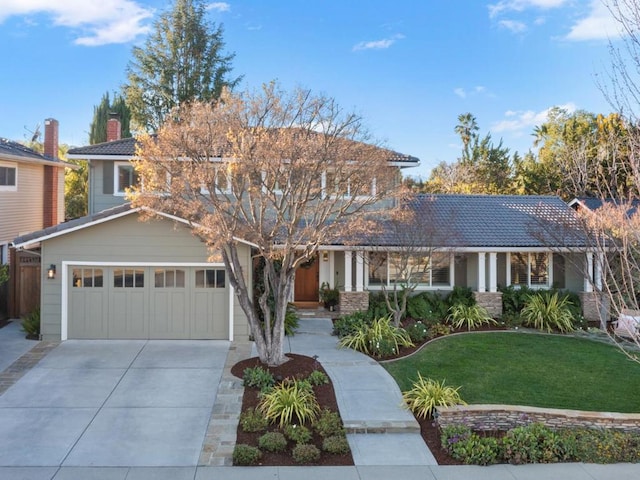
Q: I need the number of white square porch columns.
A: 6